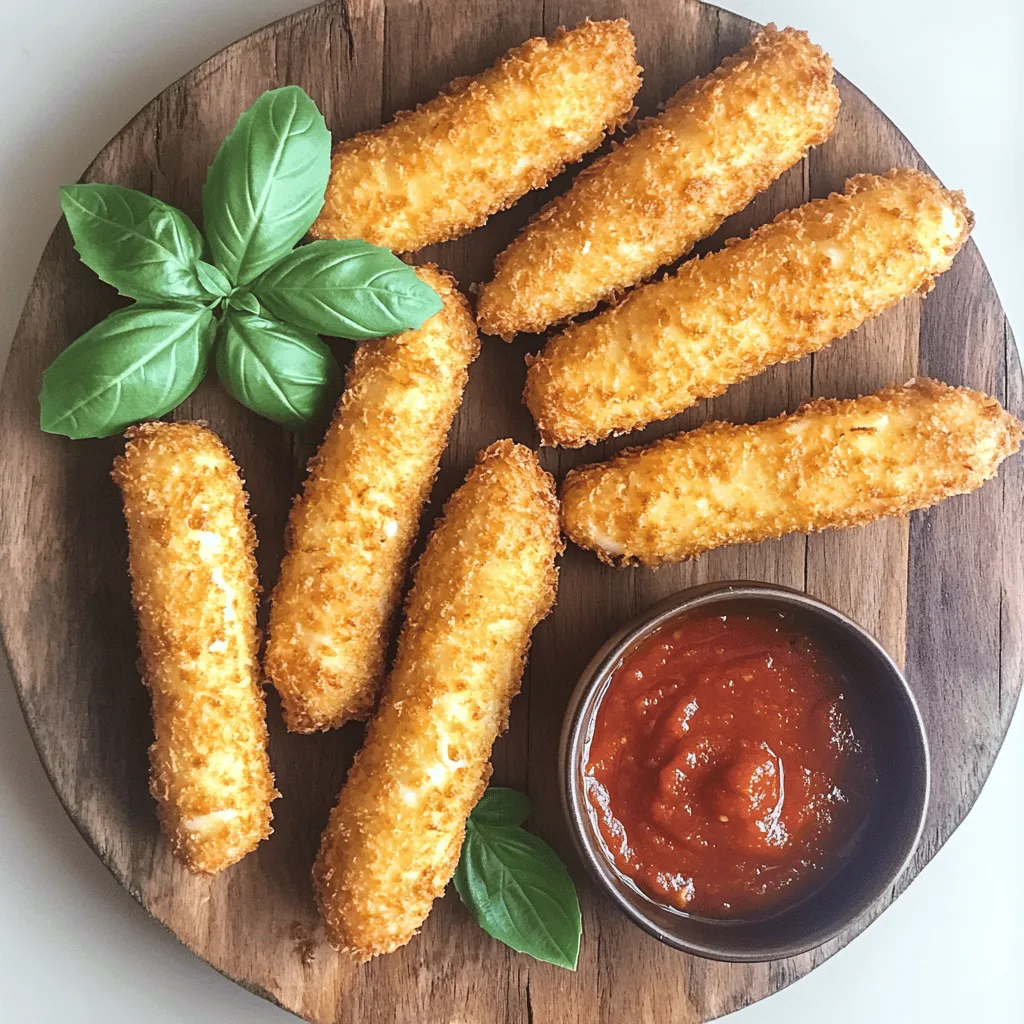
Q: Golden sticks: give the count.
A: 7